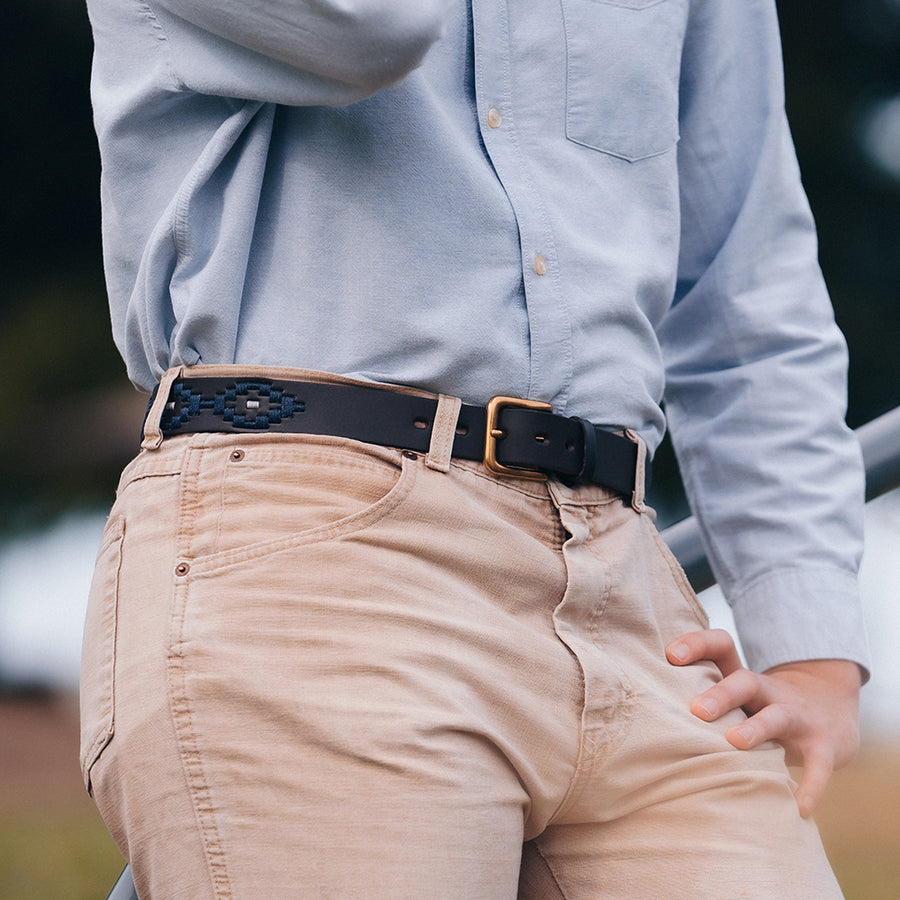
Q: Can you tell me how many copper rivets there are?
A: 3